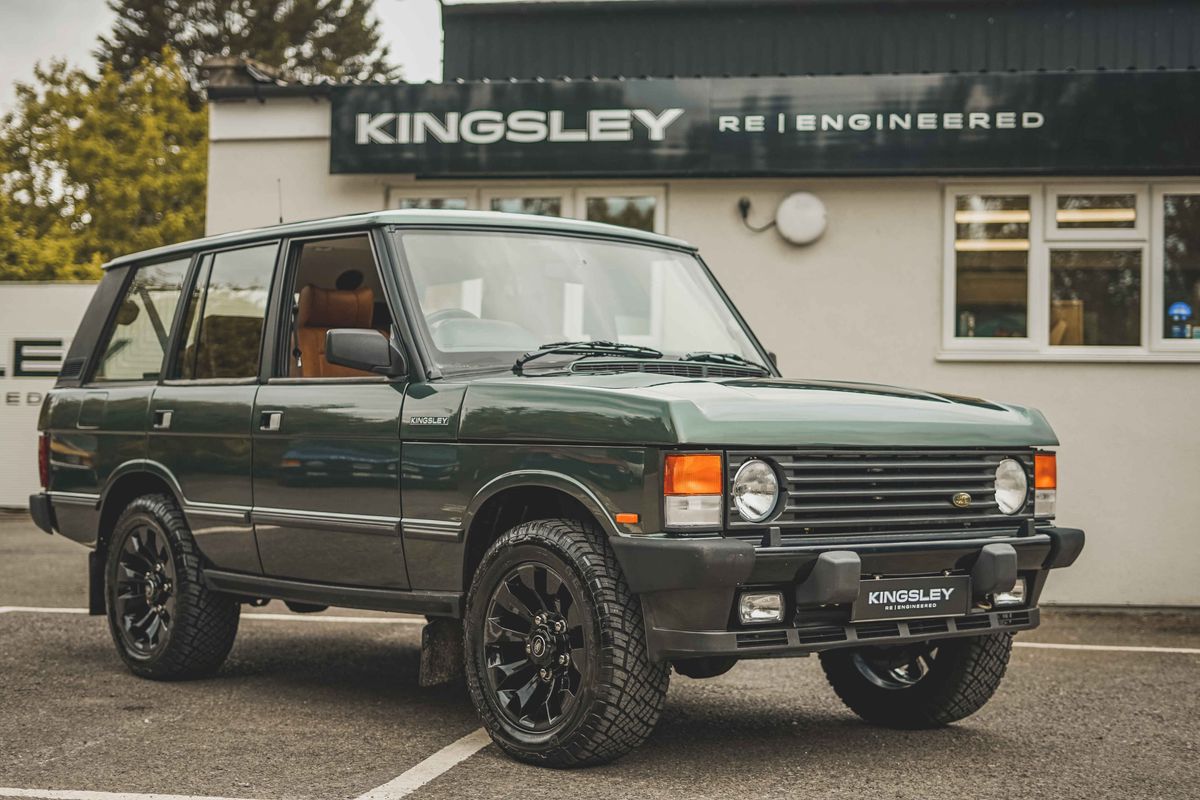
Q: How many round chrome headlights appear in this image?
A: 2